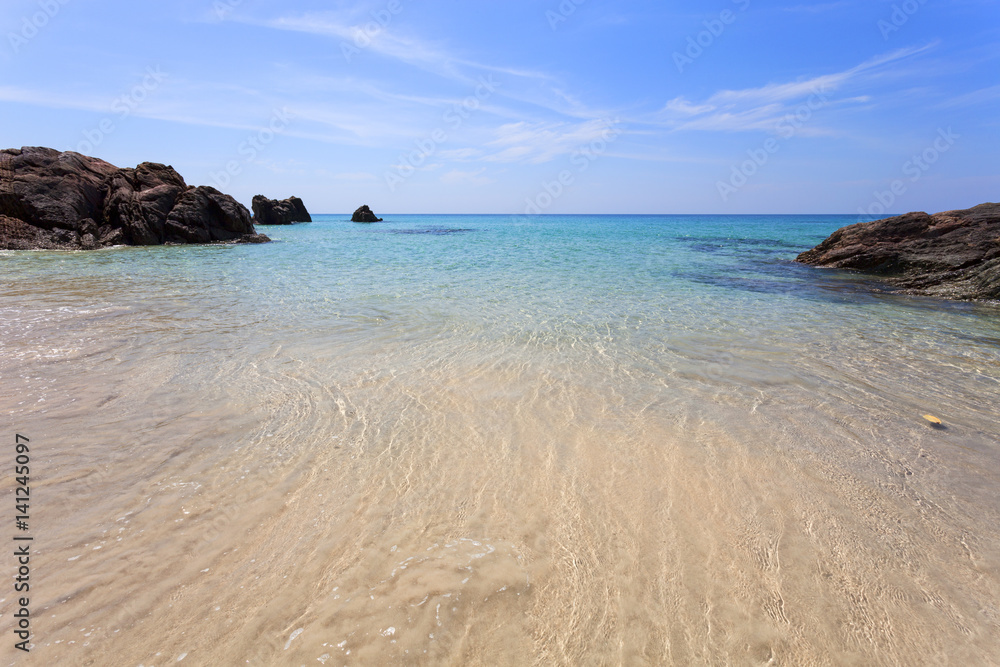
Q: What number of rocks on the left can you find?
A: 3